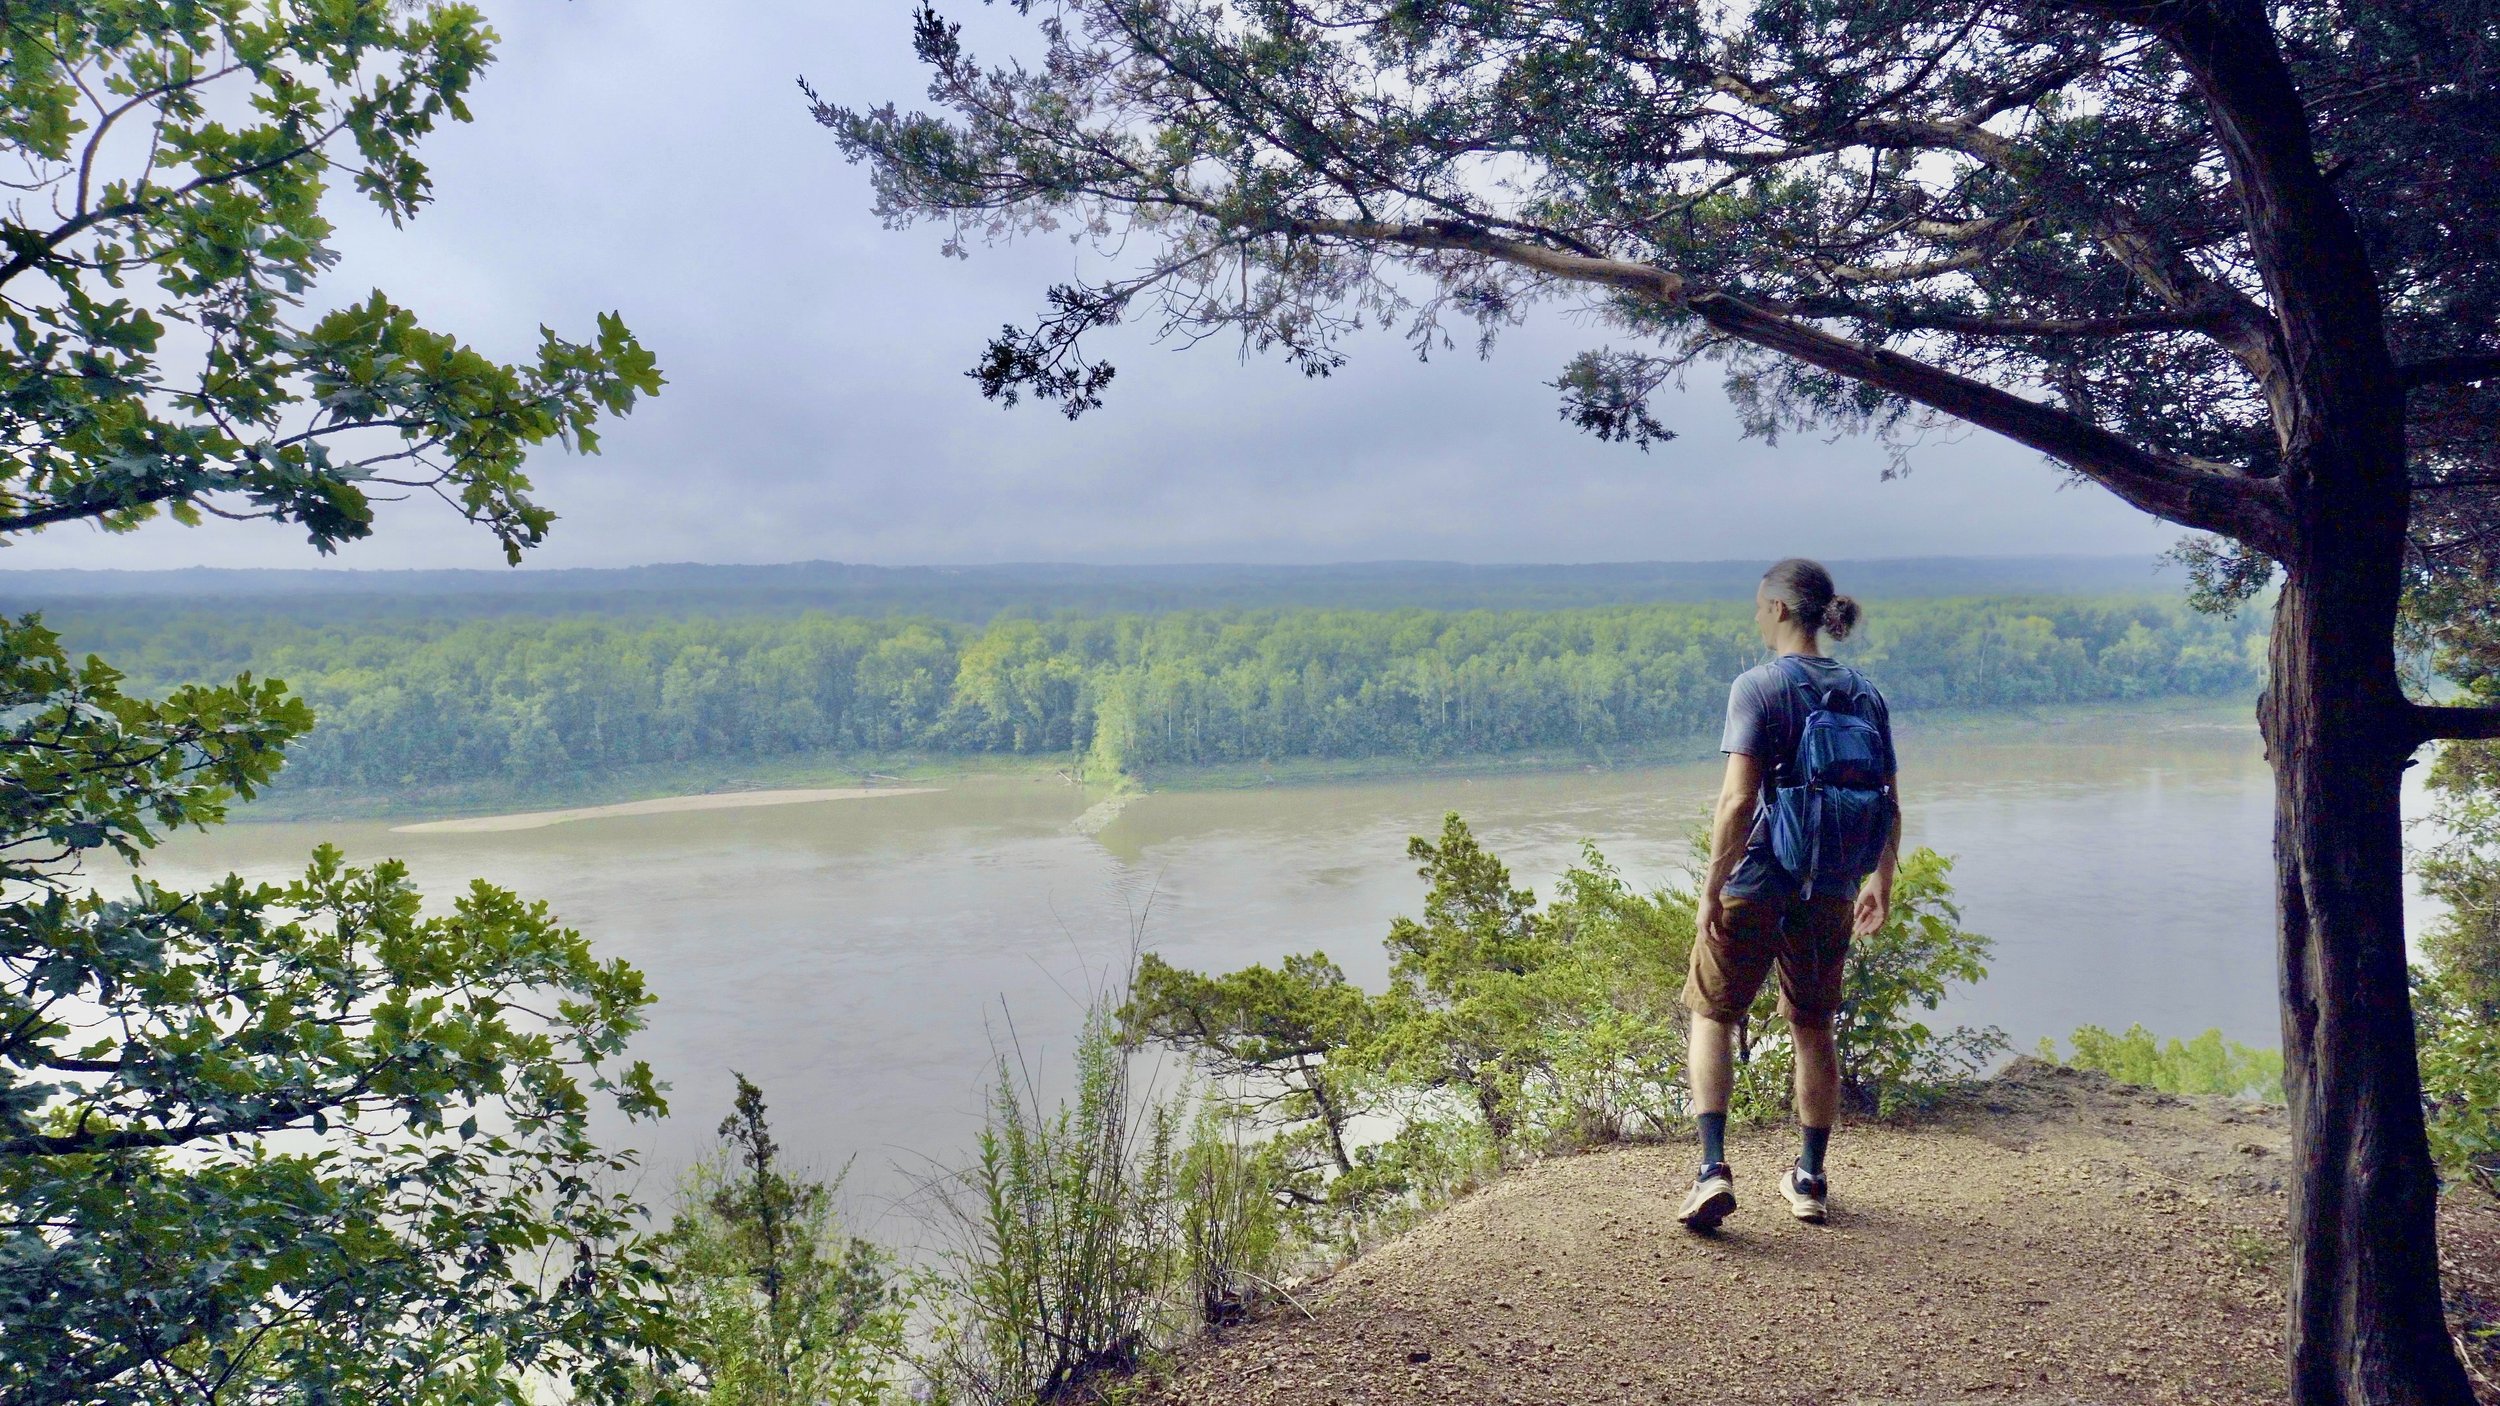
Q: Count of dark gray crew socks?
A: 2